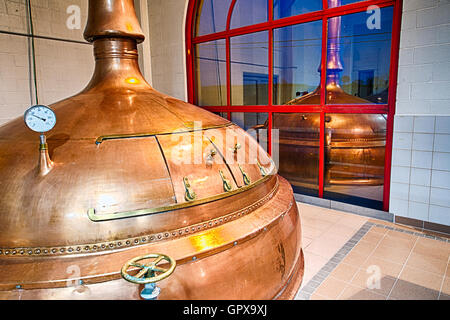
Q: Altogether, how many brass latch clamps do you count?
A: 4